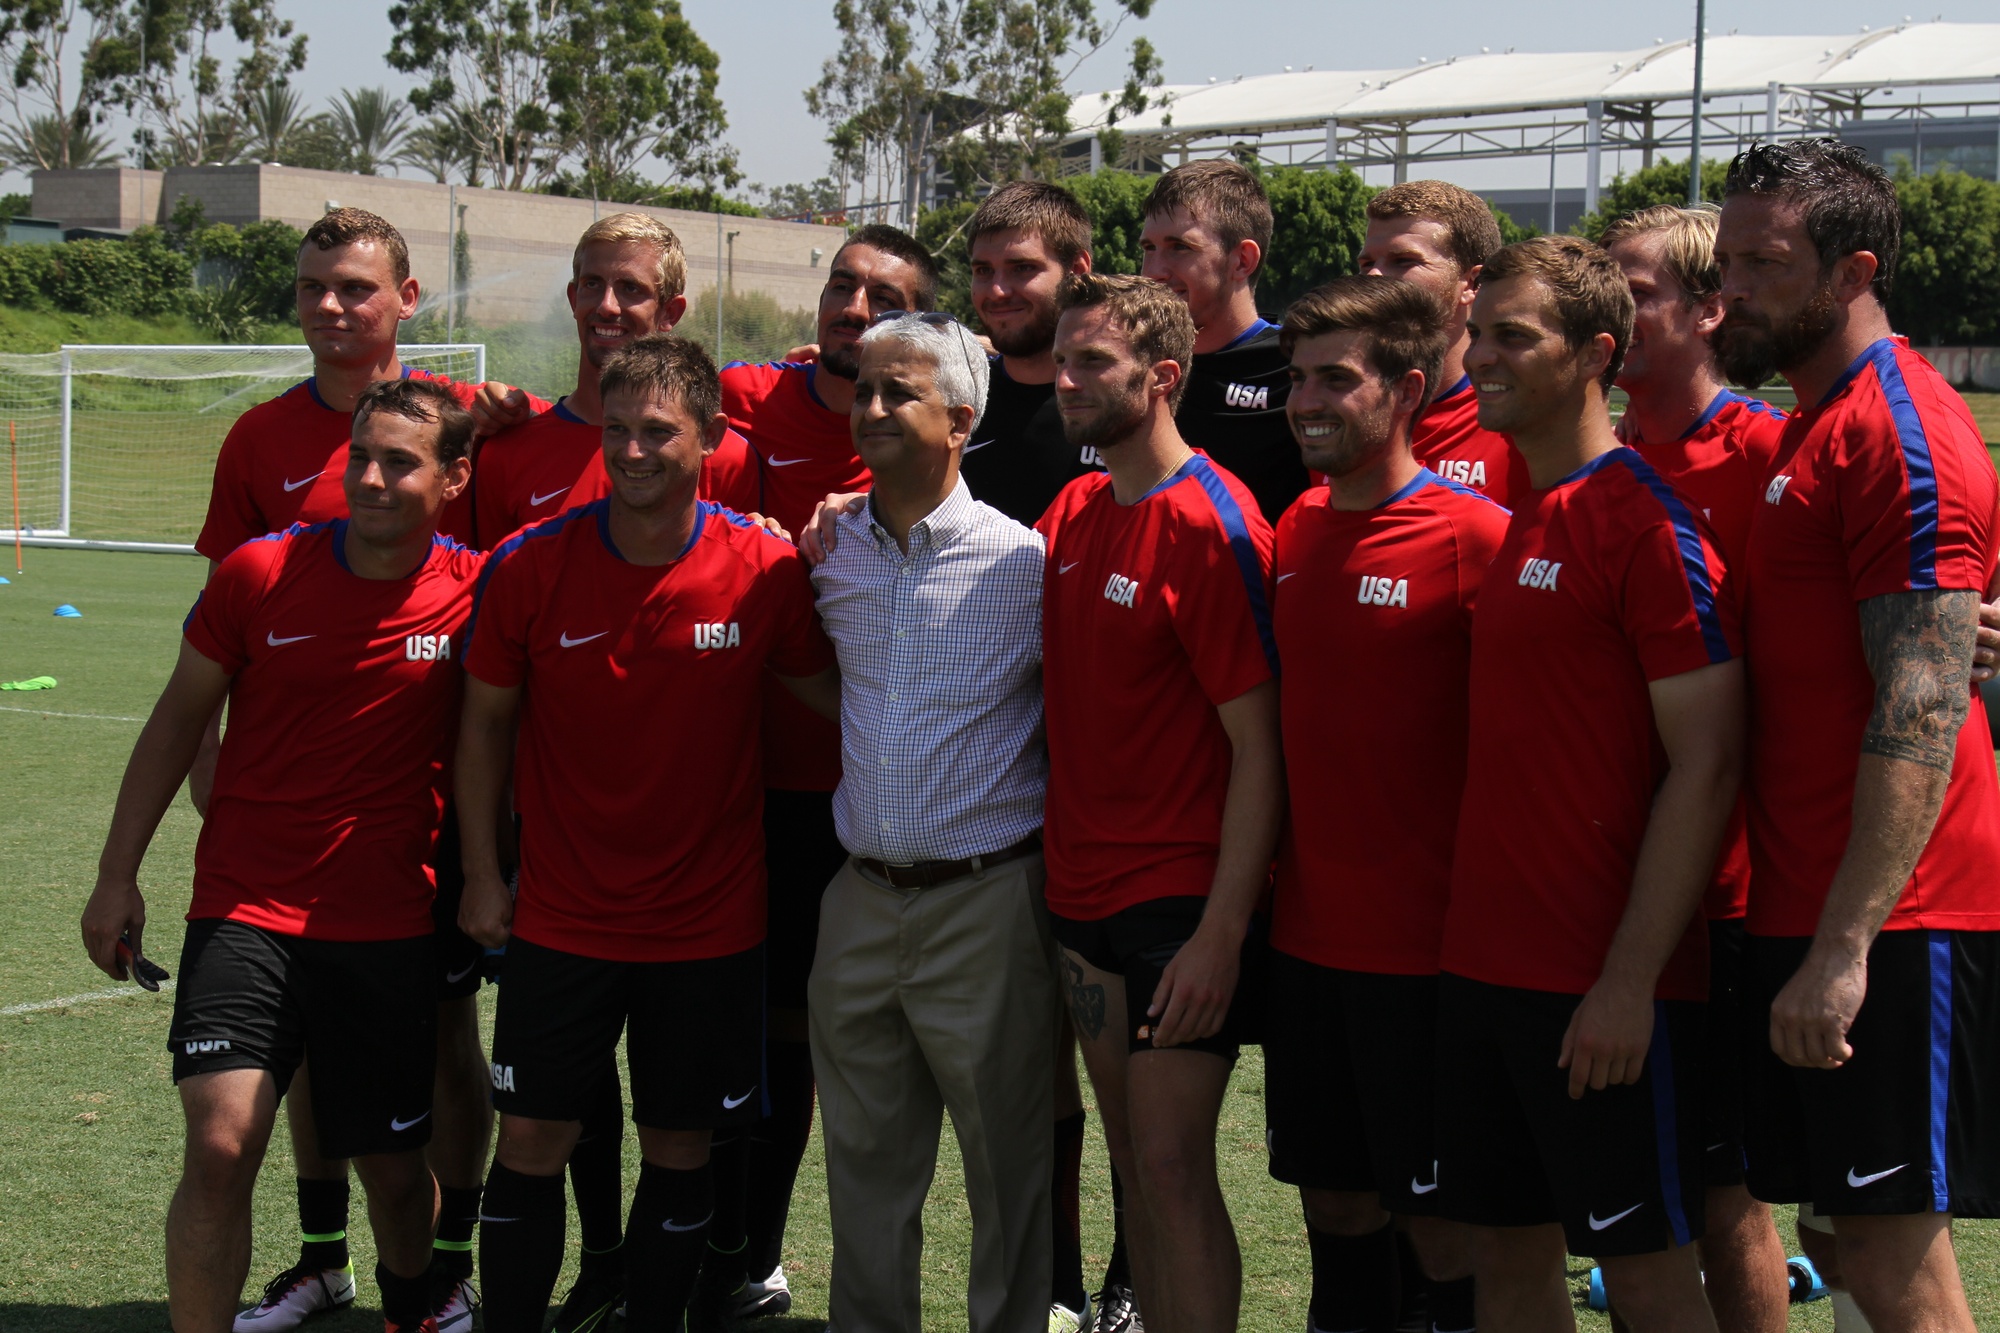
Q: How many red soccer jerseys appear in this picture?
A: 11